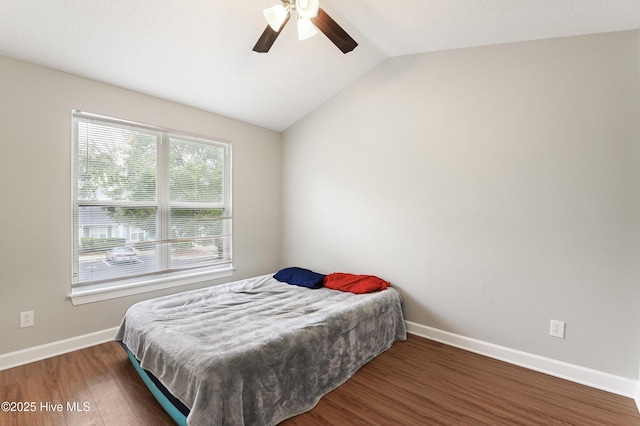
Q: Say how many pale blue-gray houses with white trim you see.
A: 1